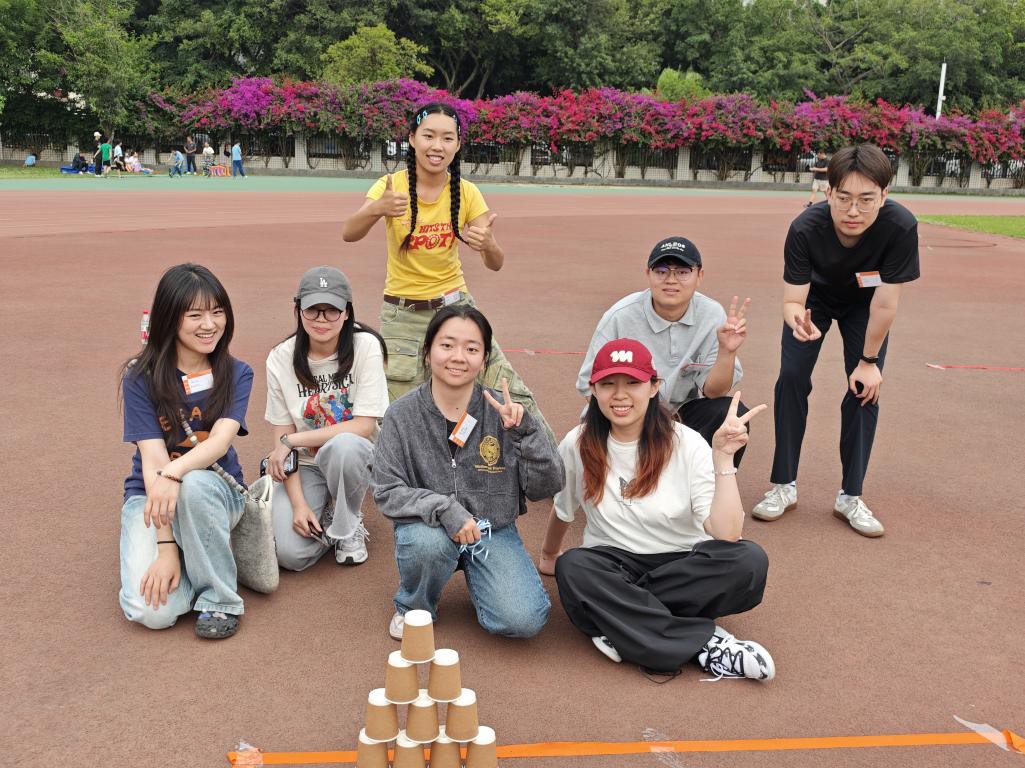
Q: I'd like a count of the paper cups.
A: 10